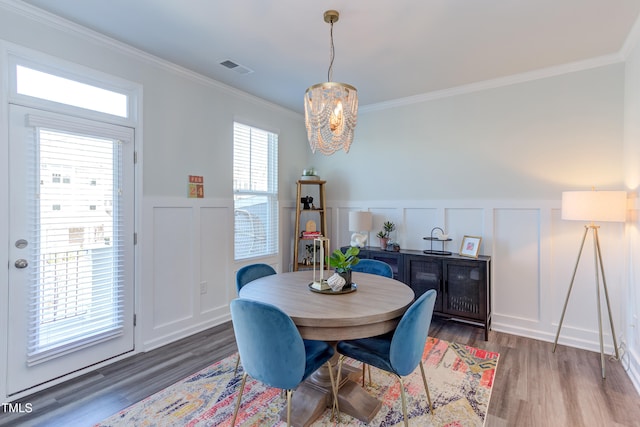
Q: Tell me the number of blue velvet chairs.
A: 4